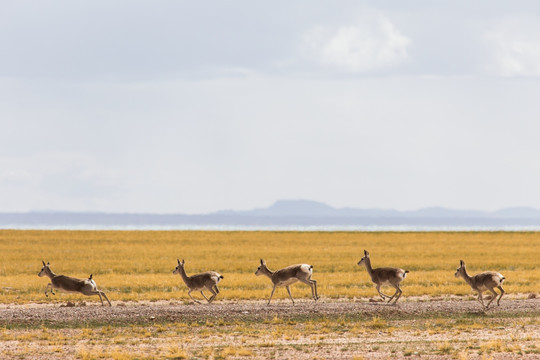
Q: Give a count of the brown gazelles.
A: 5